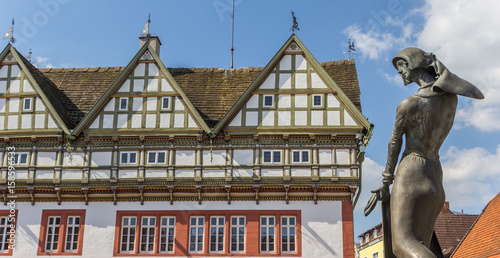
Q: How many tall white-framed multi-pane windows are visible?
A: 11